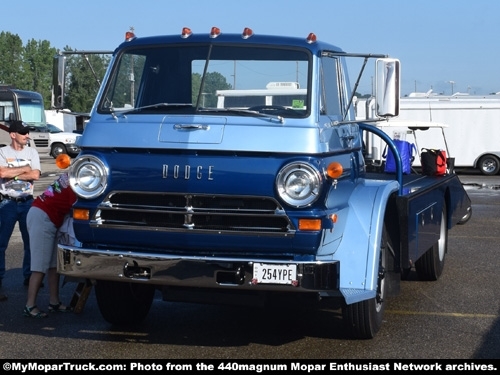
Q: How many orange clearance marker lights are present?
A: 5